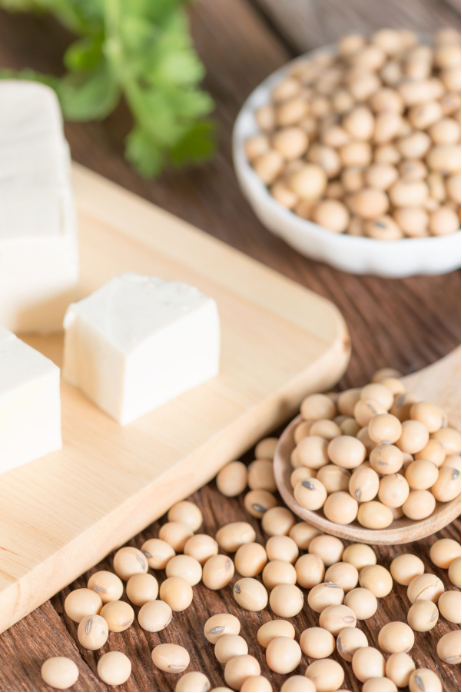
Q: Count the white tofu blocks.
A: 3